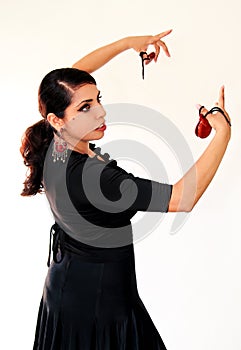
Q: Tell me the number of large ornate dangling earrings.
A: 1